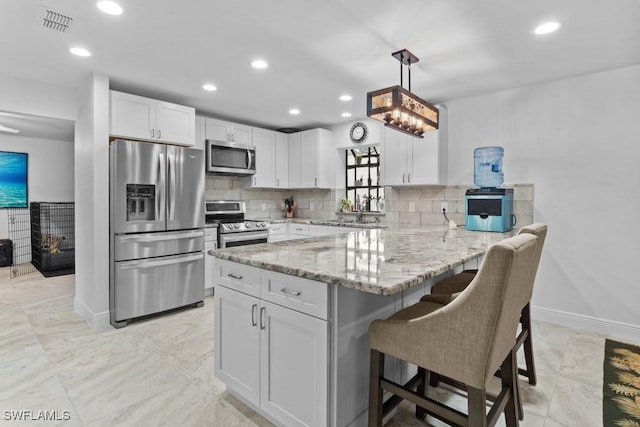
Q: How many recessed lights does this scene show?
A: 8